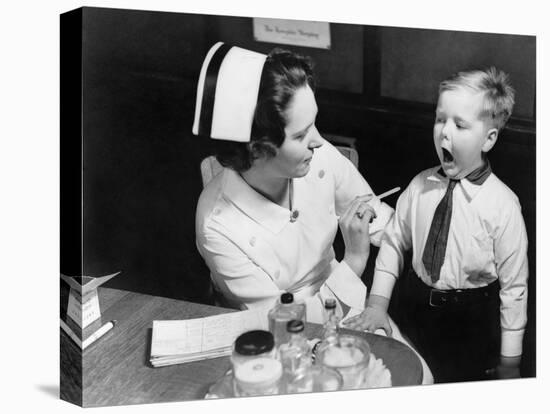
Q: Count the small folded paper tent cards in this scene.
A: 1